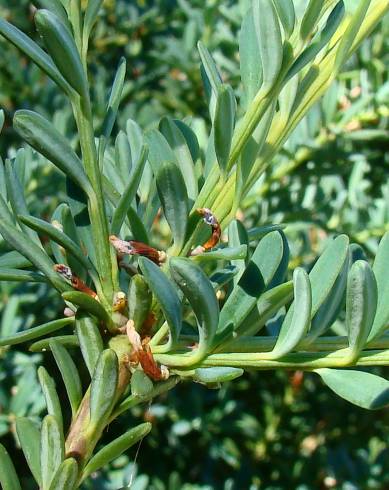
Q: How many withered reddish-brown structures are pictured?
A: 4